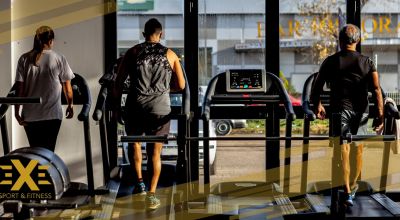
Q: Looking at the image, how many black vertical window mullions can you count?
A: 4